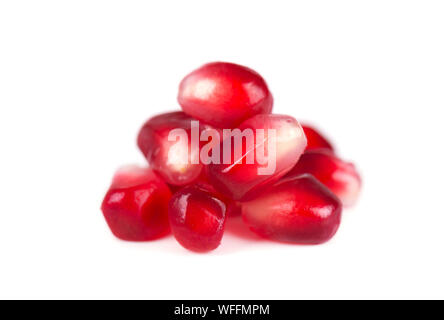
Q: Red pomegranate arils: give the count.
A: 8